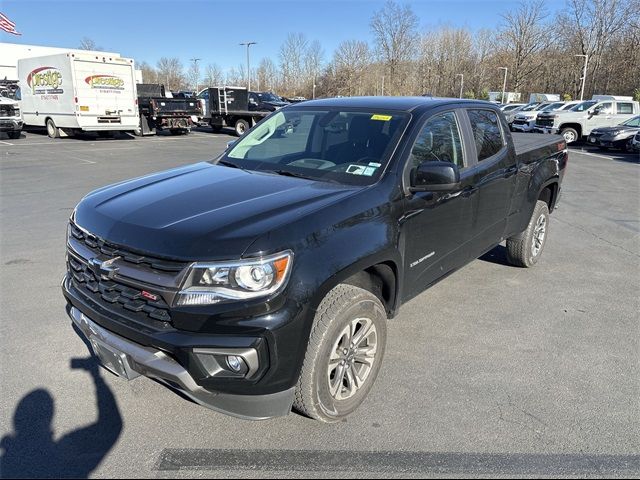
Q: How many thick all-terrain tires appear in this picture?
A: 2